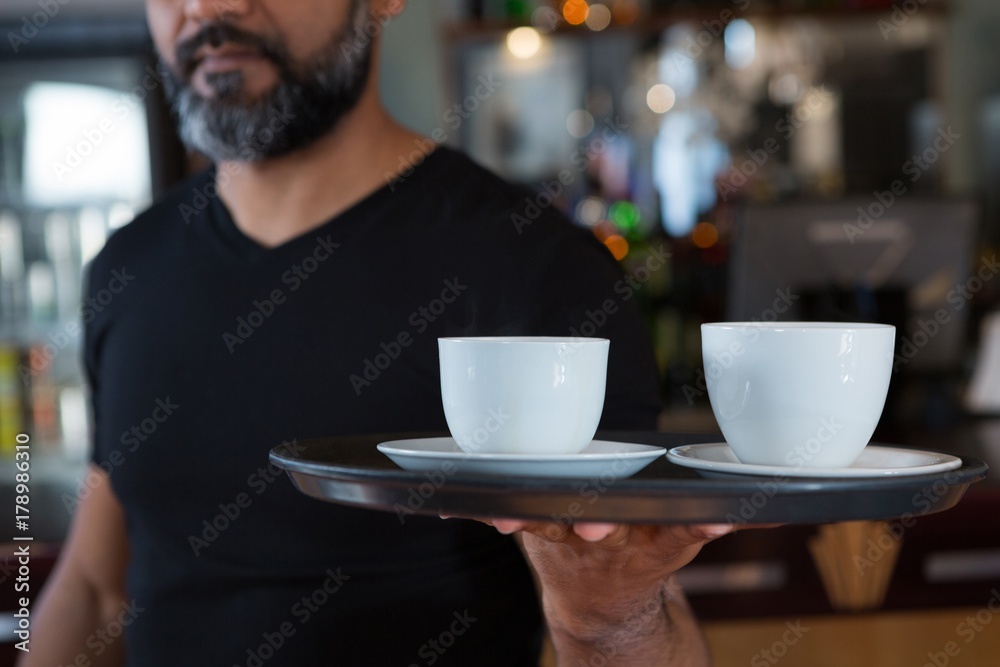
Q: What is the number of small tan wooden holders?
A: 1